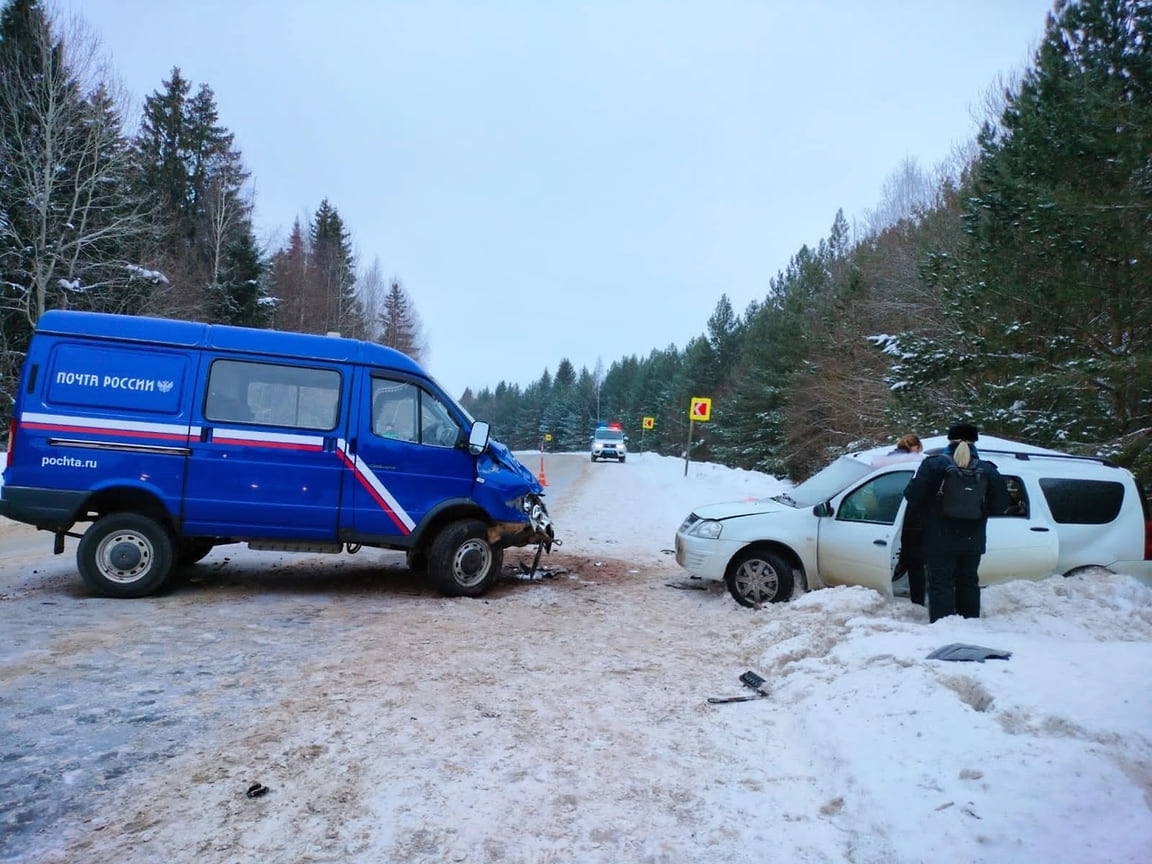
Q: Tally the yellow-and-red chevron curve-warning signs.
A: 3